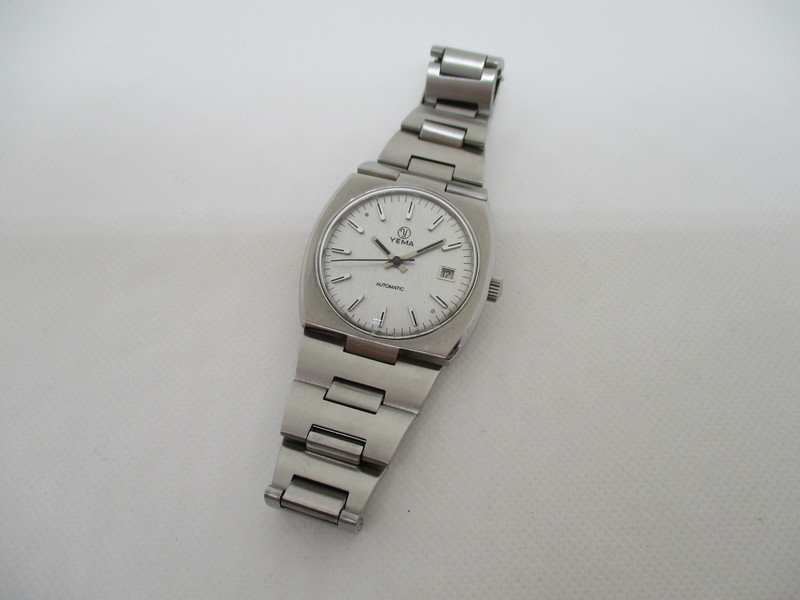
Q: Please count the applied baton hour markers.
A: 11